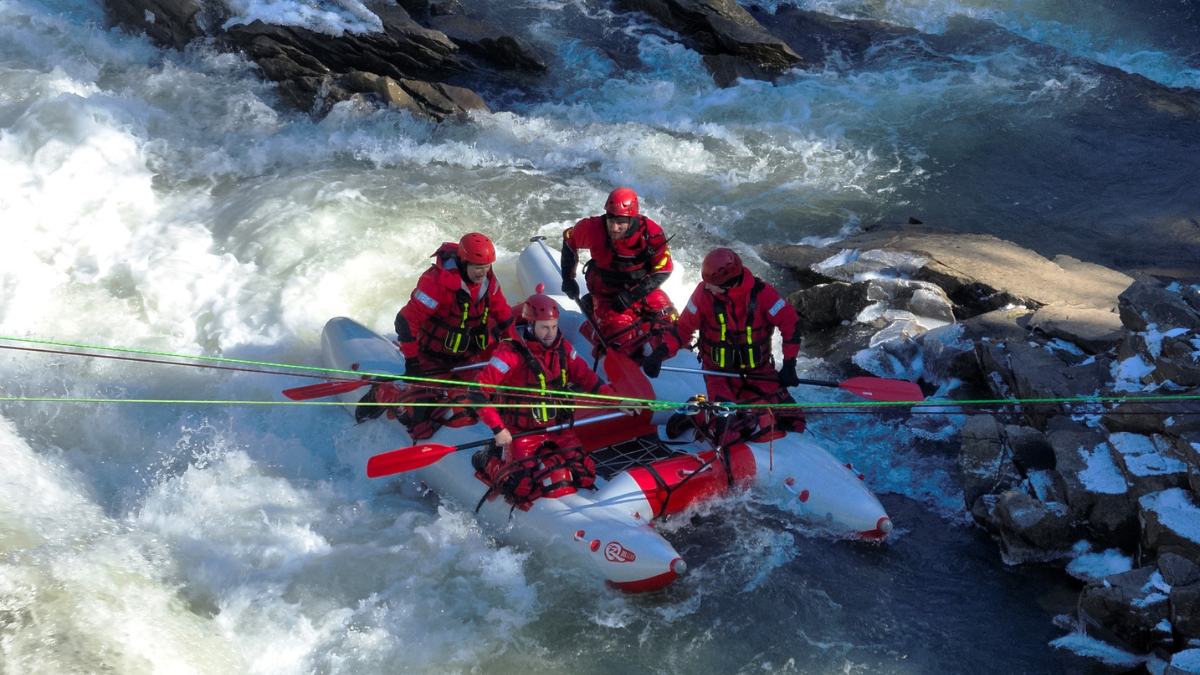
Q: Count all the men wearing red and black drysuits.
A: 4